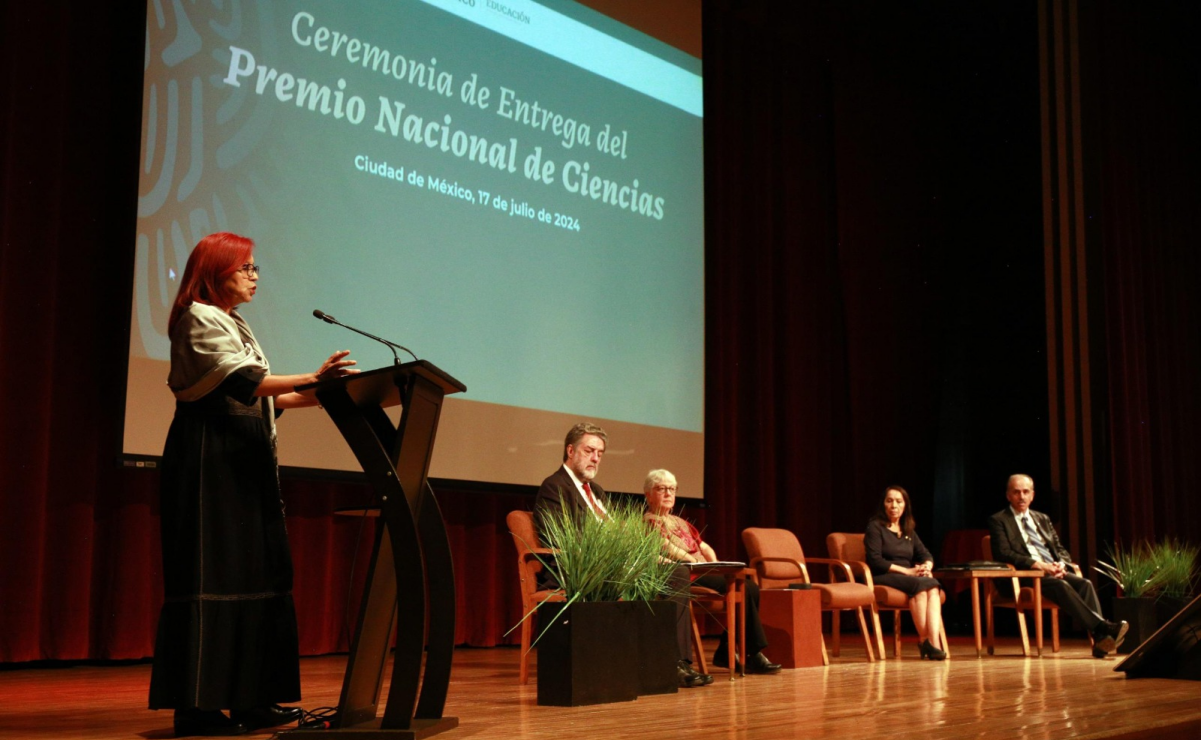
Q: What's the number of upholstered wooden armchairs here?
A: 5